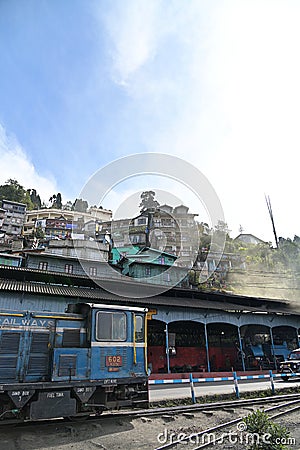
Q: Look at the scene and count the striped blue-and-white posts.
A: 3